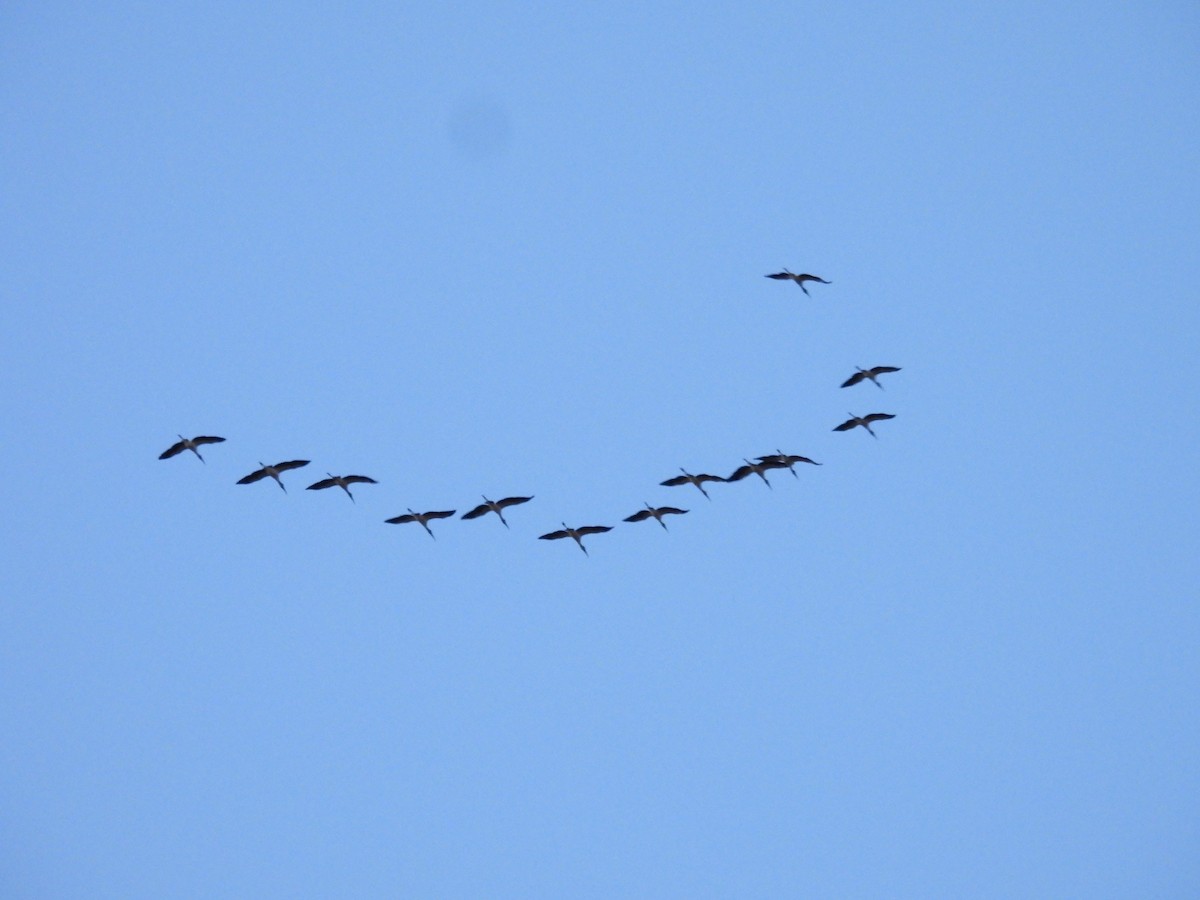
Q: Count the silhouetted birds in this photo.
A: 13